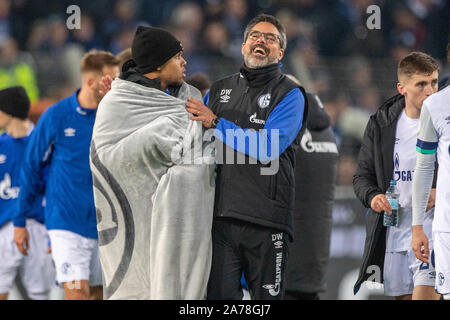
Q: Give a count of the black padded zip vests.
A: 1